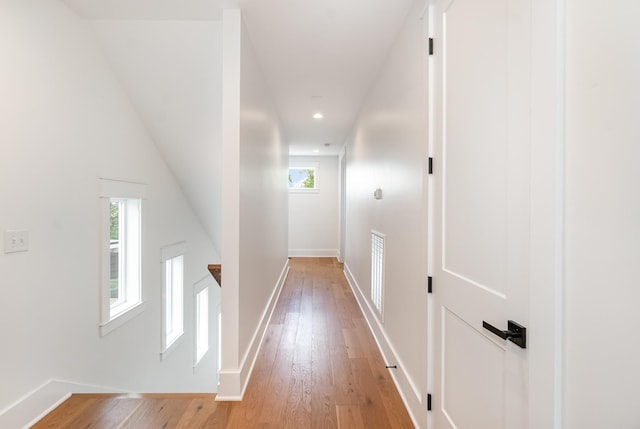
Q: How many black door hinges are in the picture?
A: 4